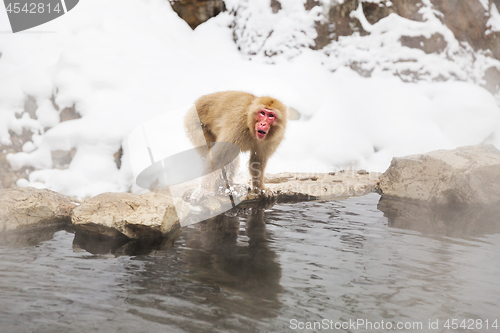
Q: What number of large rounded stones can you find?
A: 3